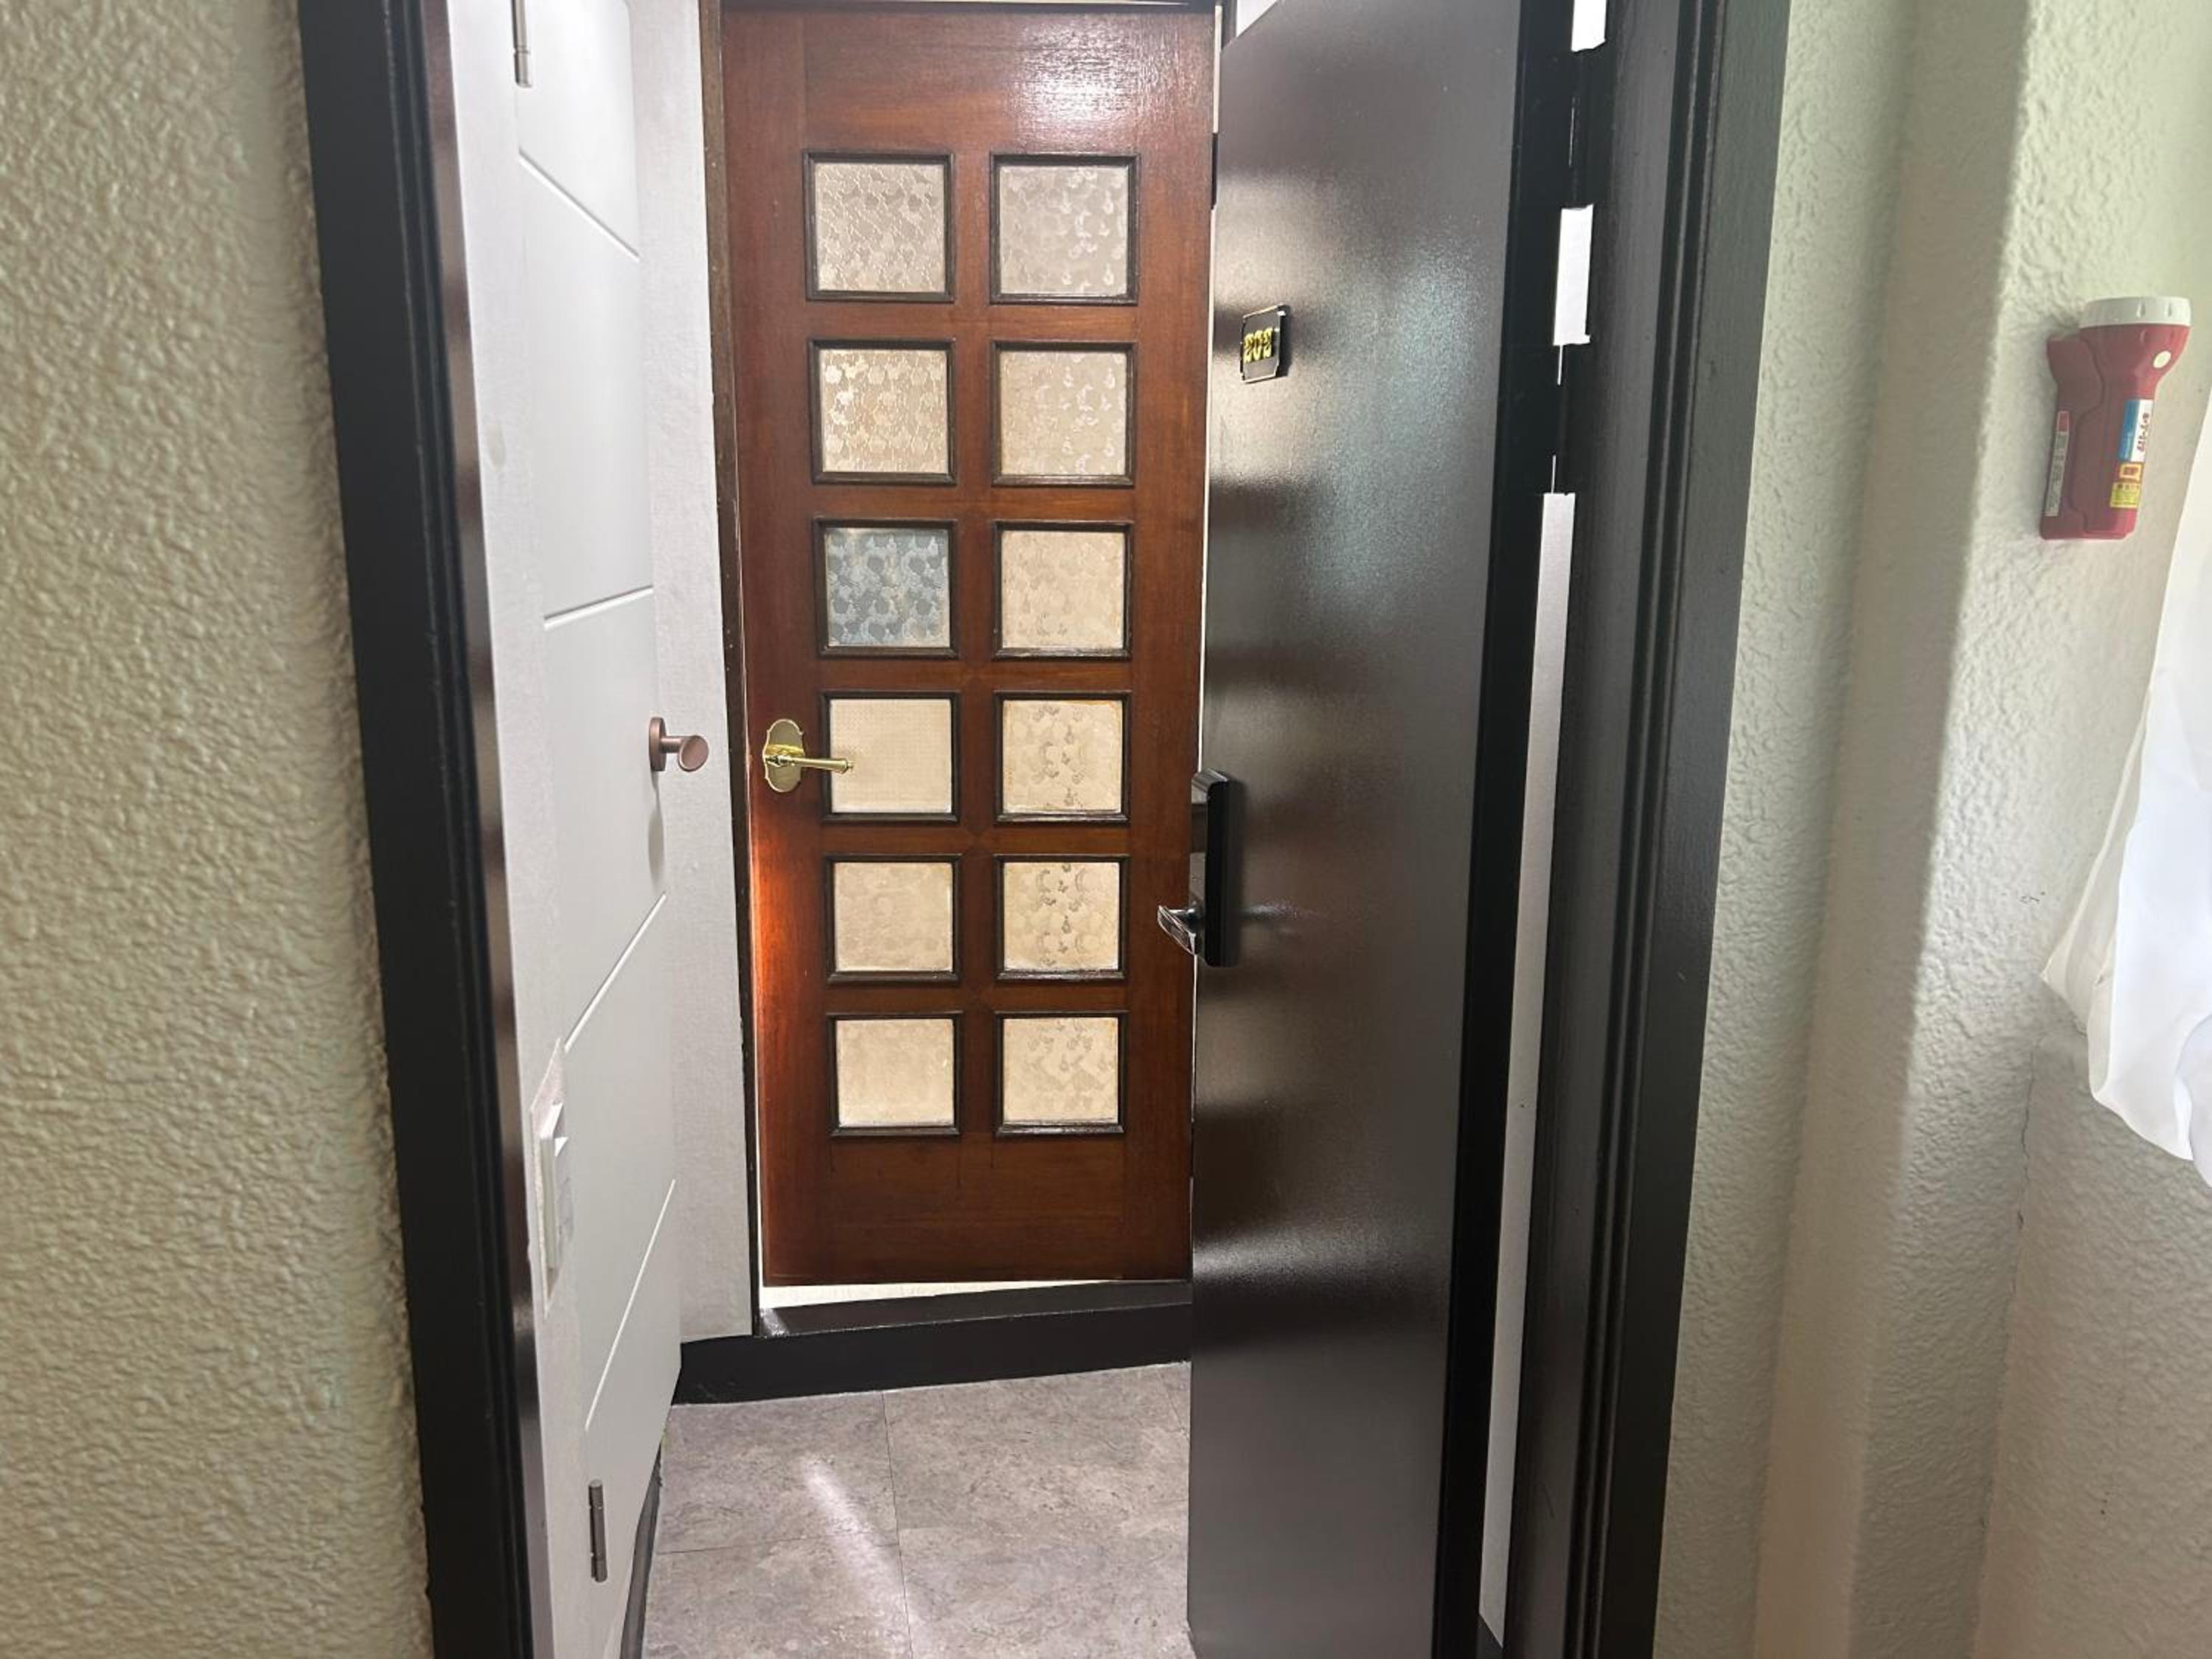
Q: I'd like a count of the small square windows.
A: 12